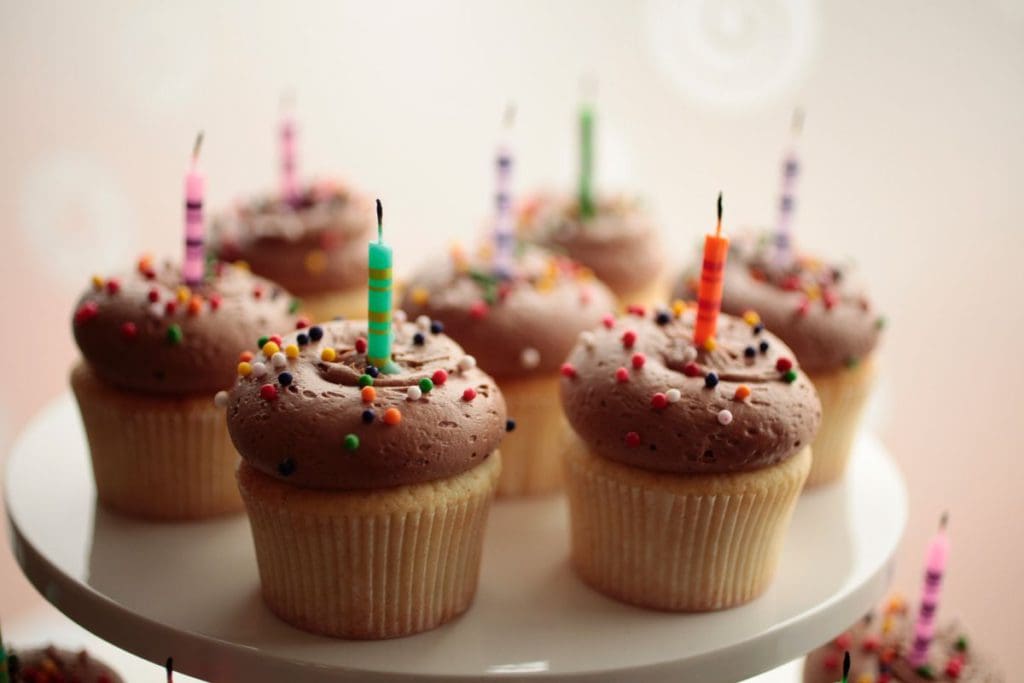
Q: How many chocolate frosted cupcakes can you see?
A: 9